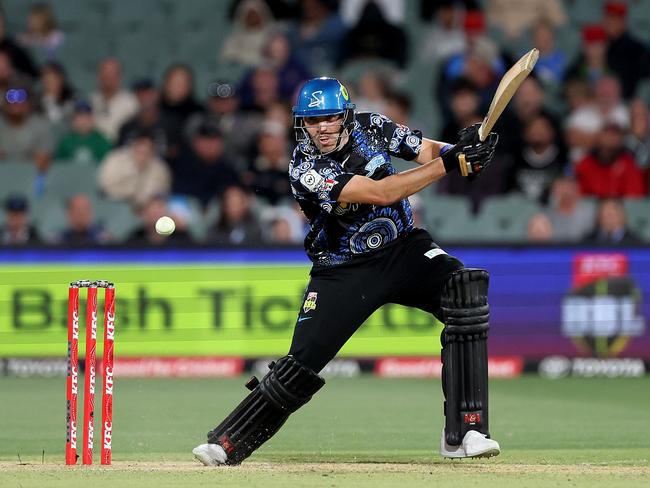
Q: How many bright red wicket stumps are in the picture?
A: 3